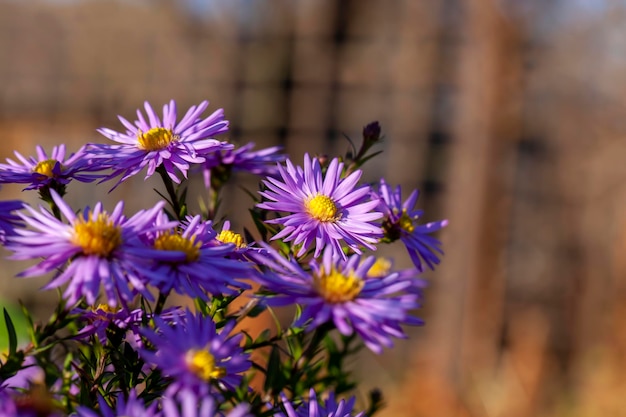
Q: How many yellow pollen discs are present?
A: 11